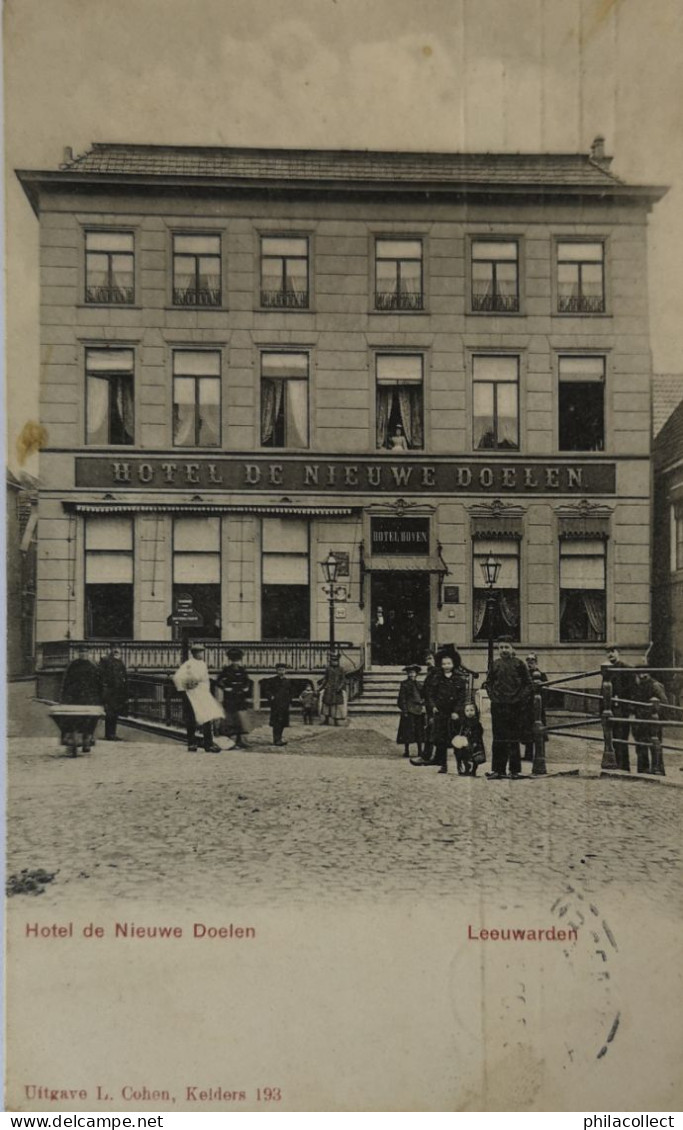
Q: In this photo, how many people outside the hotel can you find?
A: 15